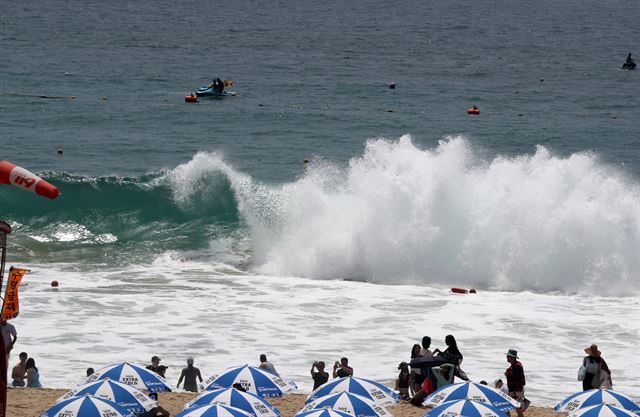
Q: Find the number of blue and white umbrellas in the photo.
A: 13